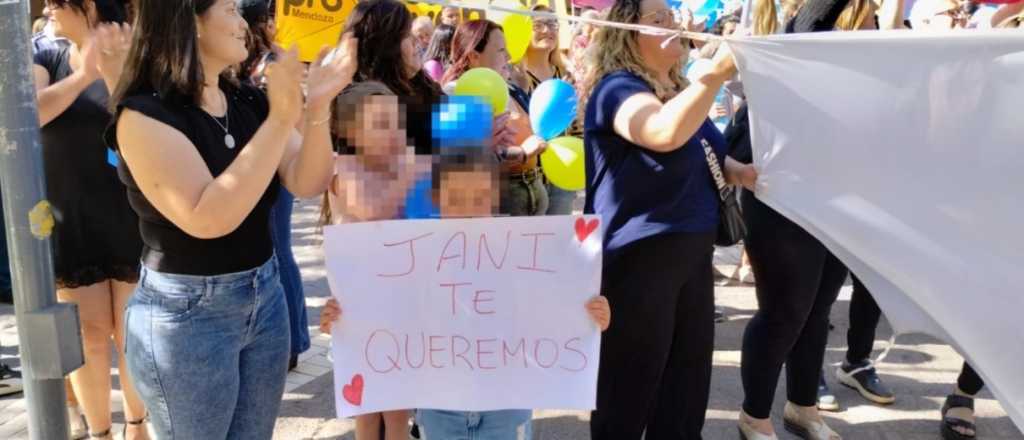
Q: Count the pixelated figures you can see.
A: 2